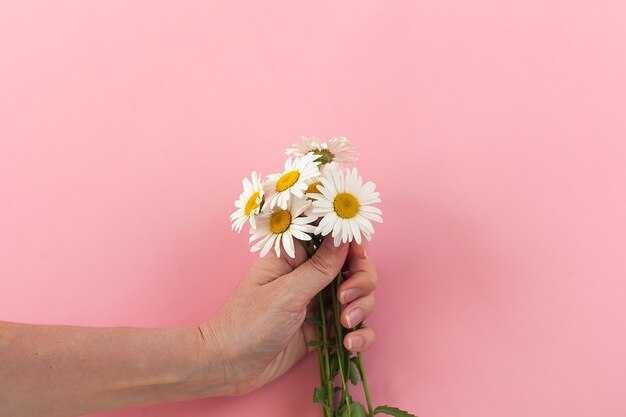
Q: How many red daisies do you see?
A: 0